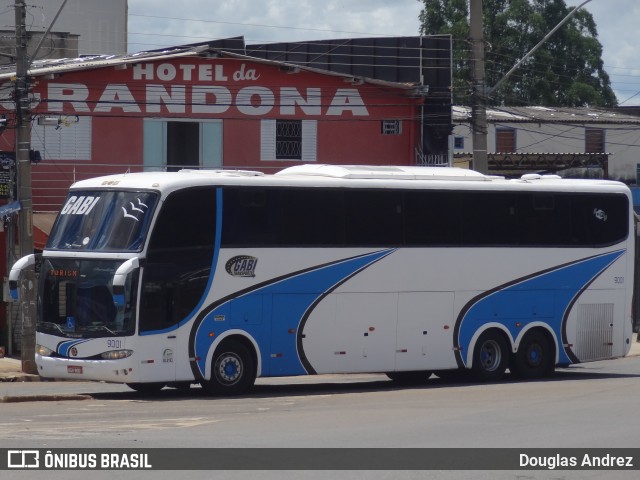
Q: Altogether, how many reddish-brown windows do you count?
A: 2